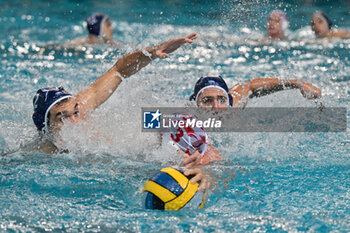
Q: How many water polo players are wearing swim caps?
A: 6